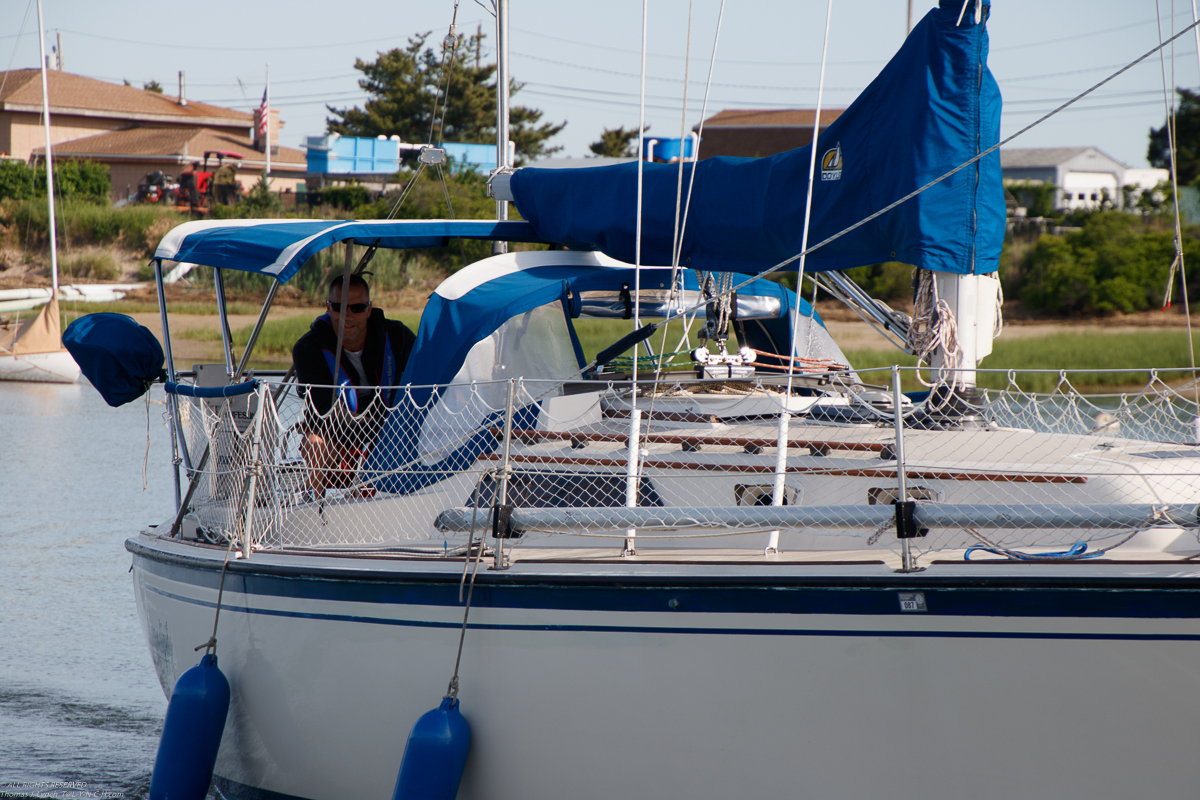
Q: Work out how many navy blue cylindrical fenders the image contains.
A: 2